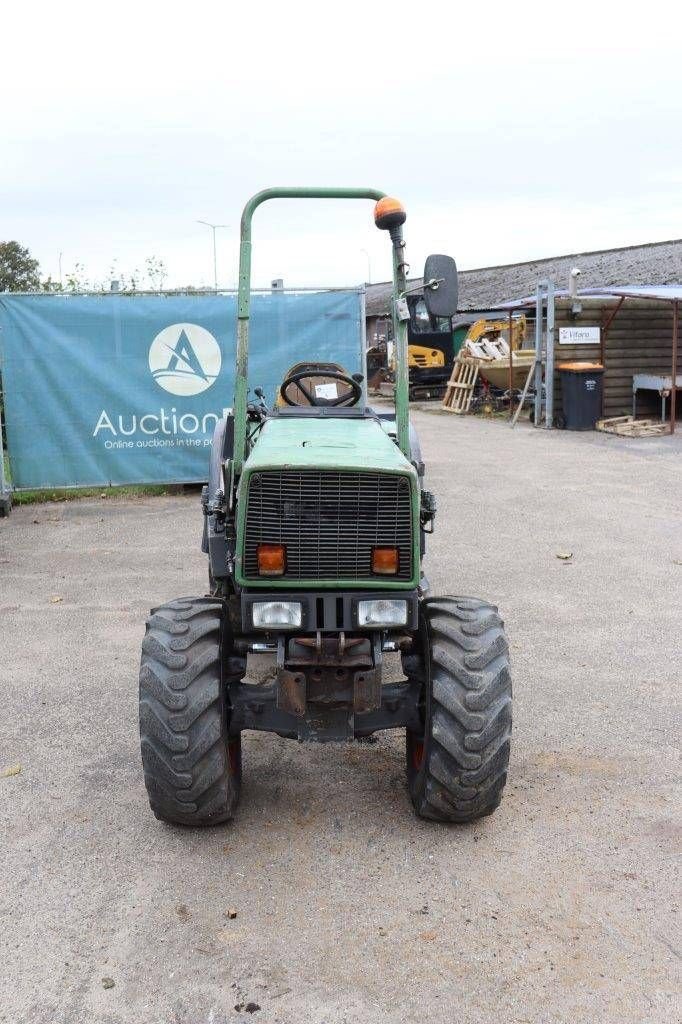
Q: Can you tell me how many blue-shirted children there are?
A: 0